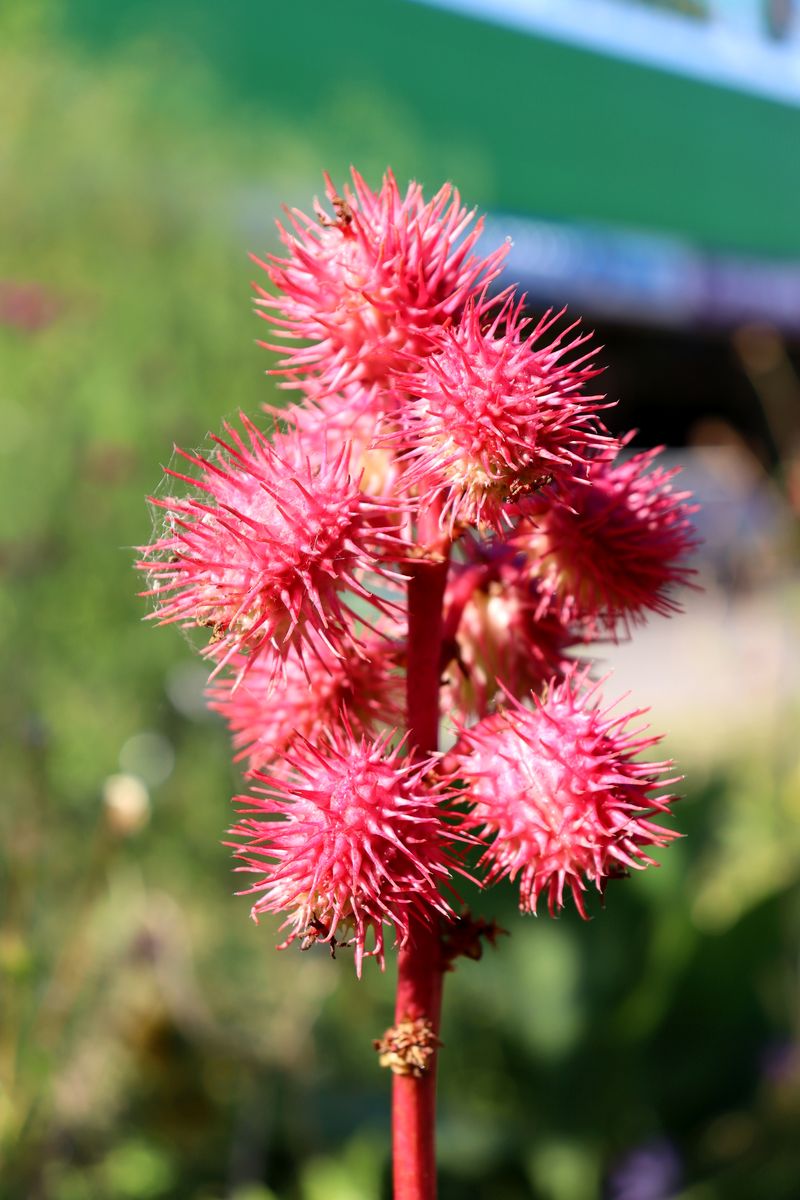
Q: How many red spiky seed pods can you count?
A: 9